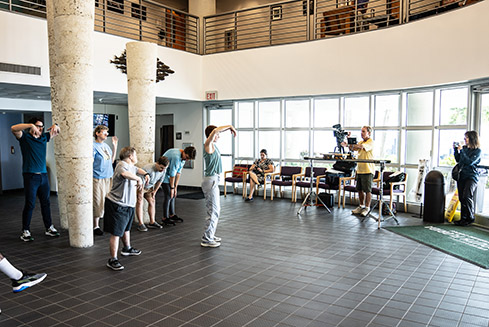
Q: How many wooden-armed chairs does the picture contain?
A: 7